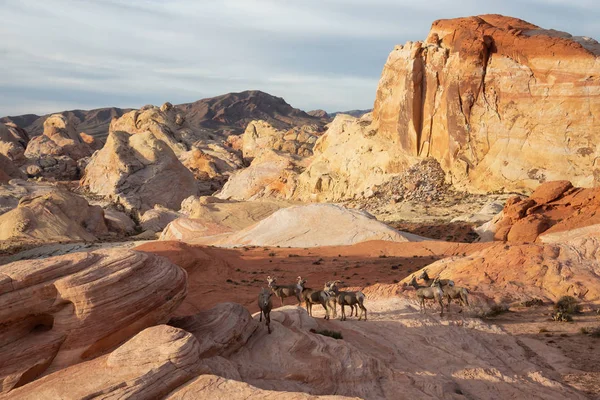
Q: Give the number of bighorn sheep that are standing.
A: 8